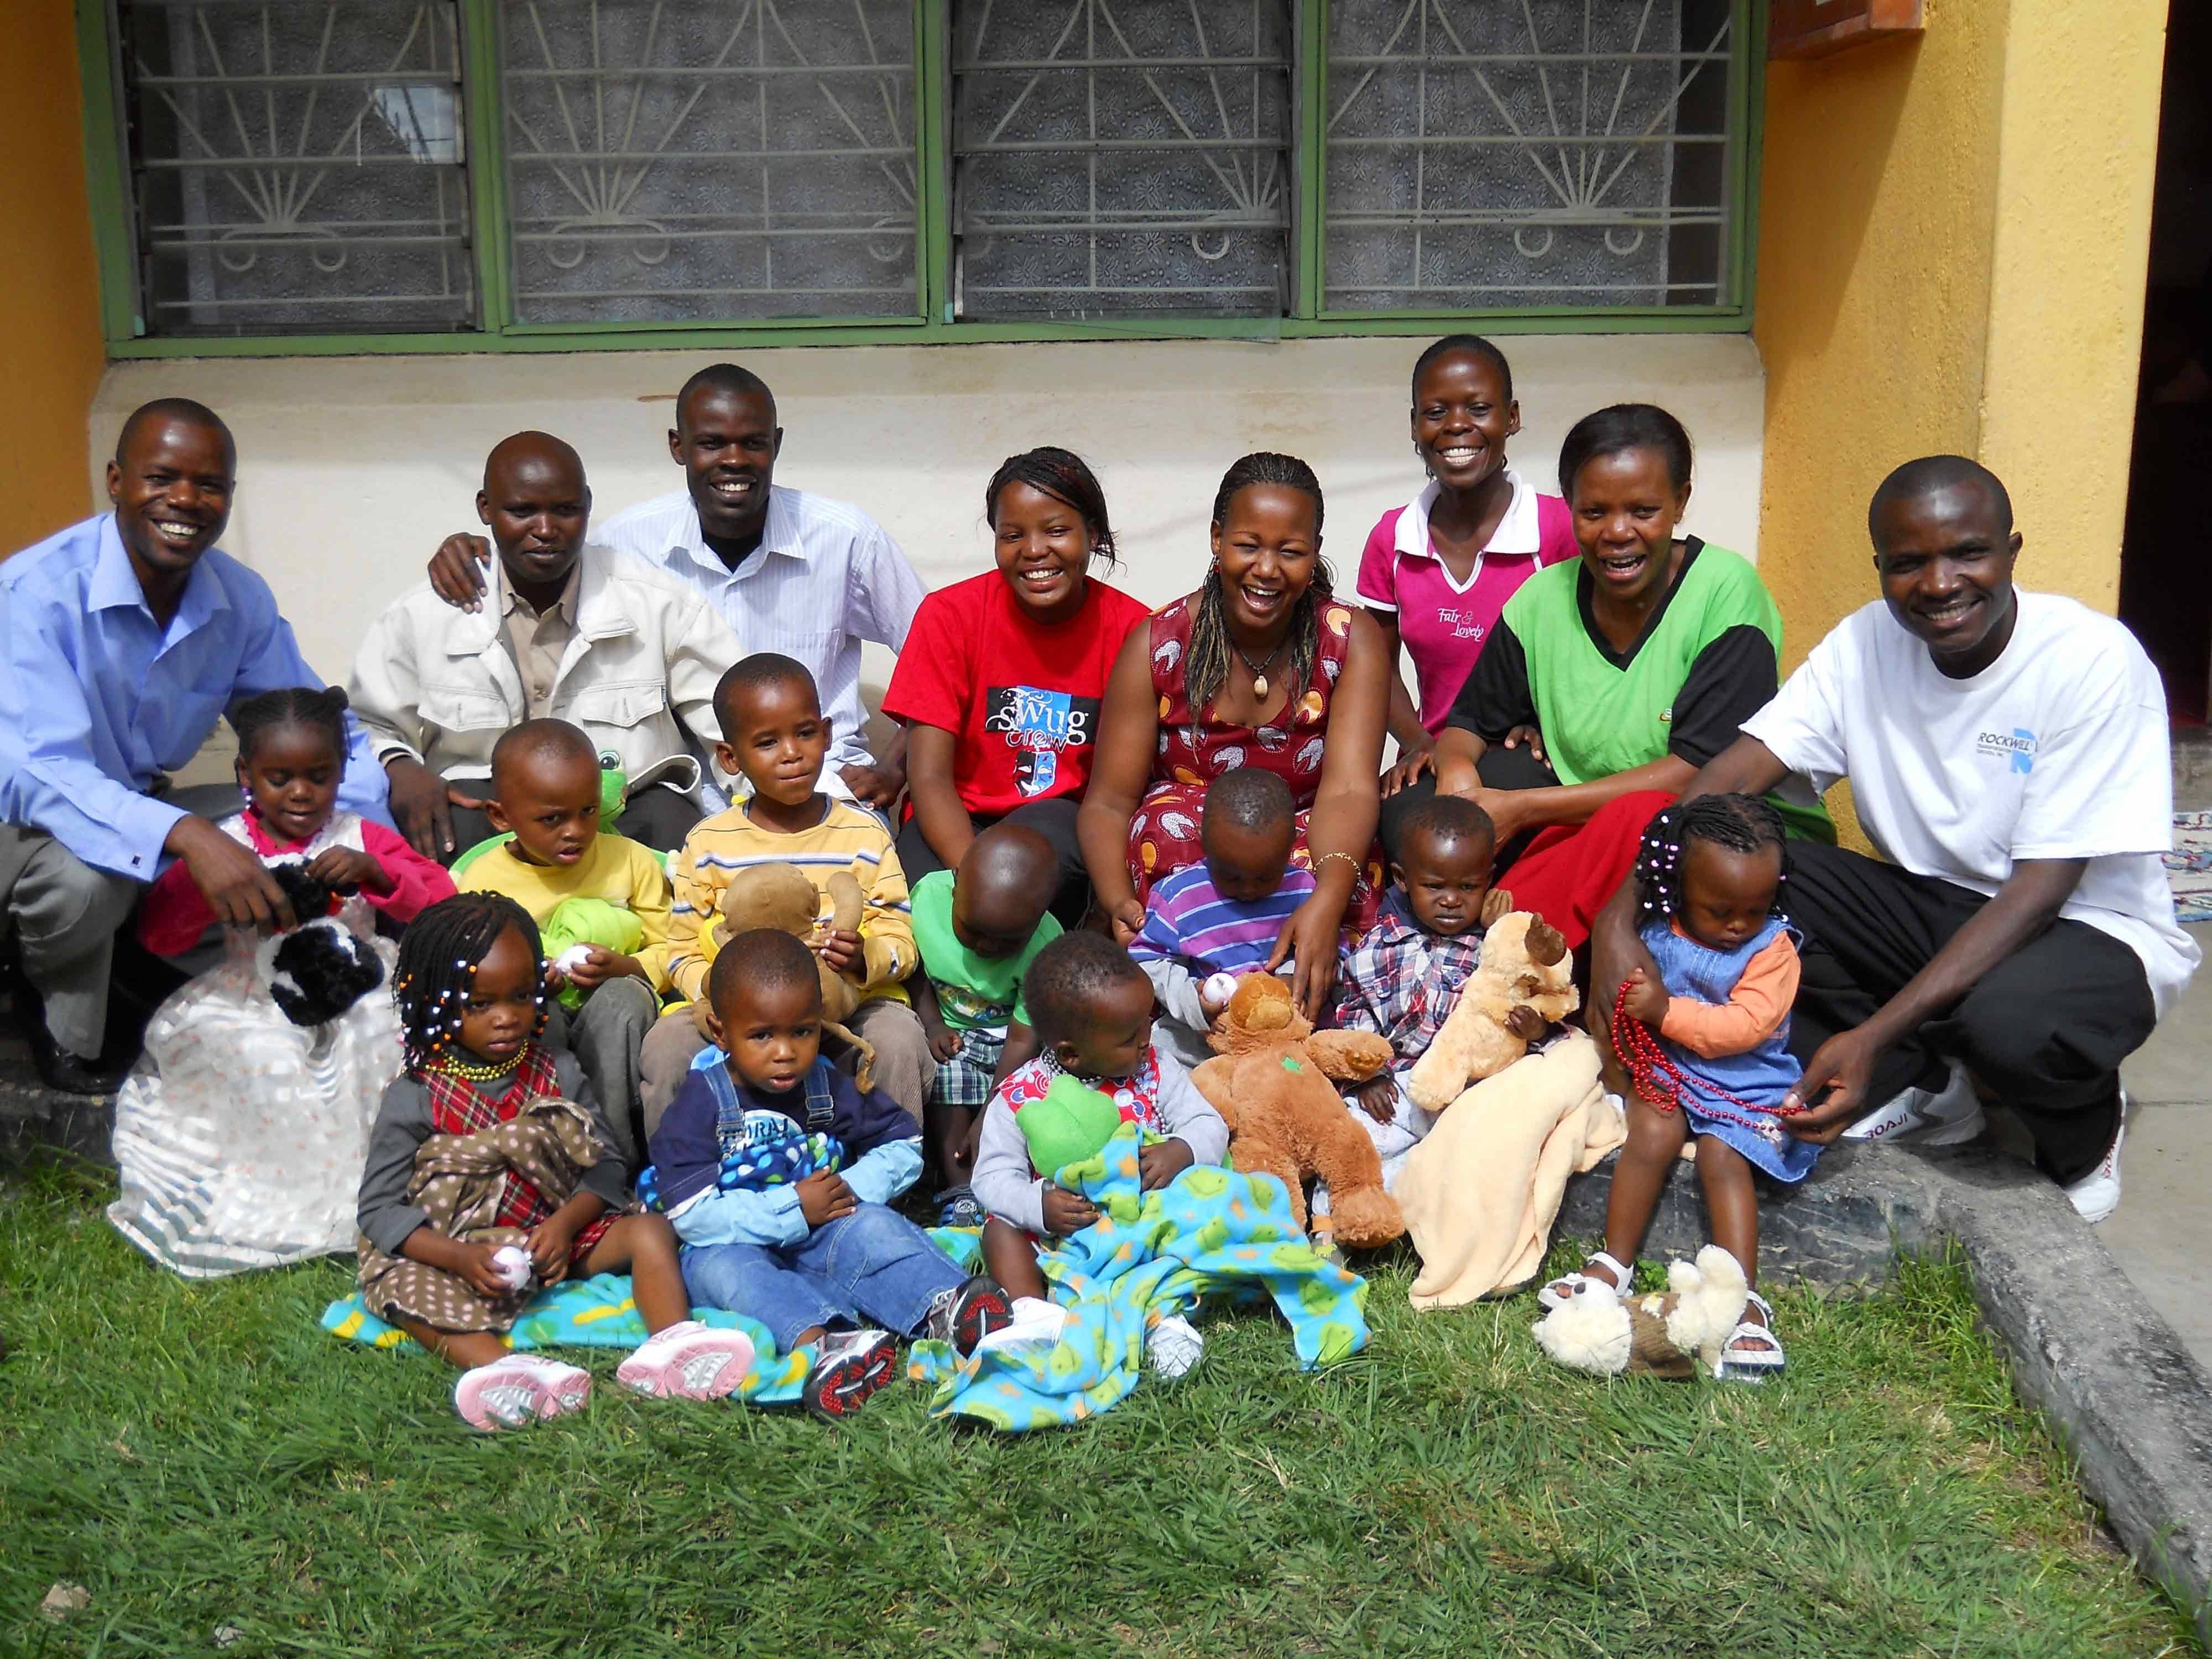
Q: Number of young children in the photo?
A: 10